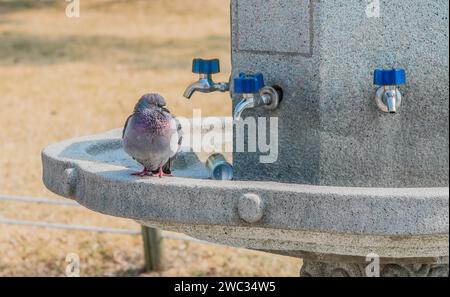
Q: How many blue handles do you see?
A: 3